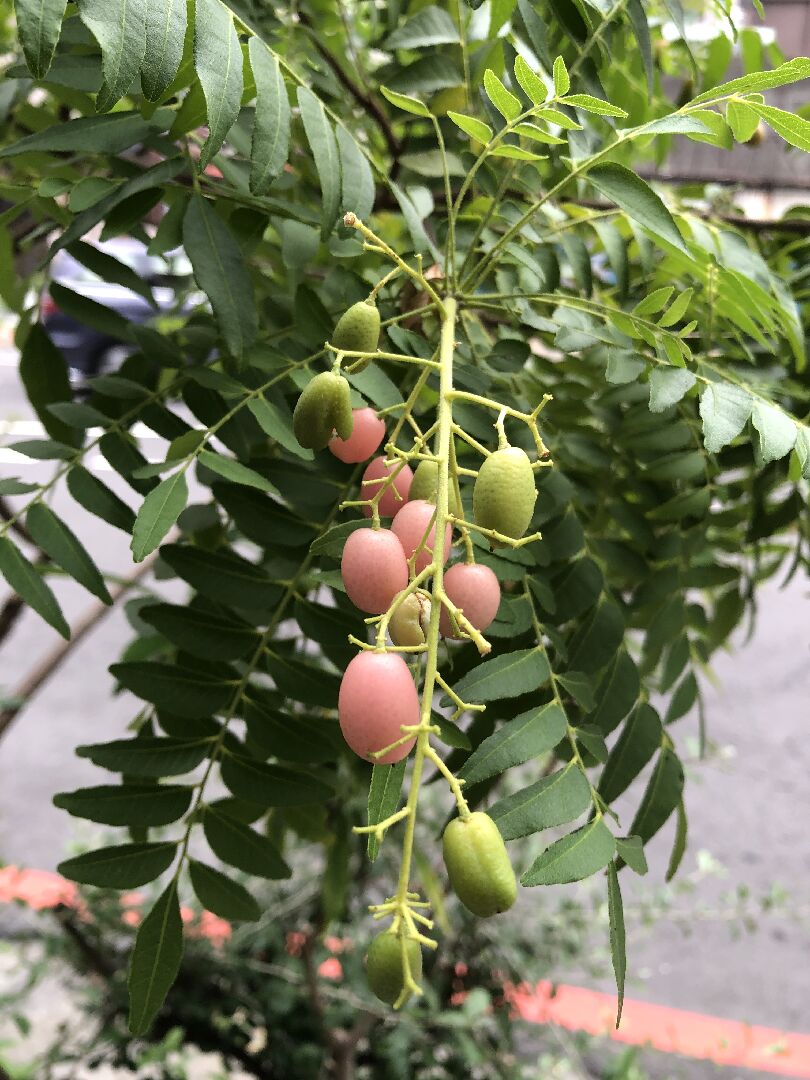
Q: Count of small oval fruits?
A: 13